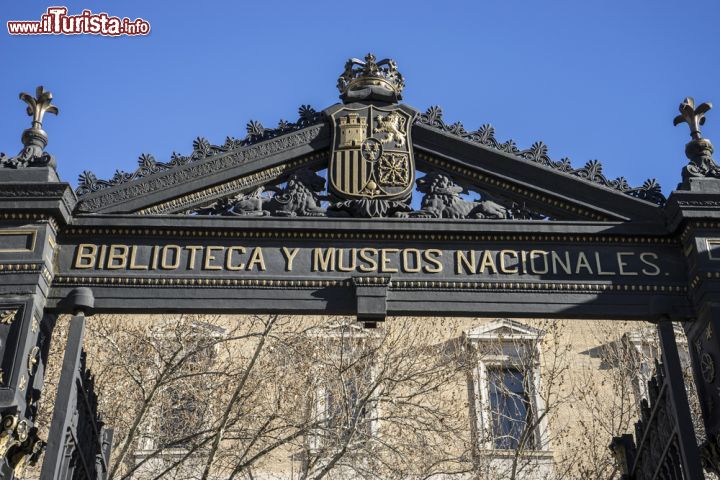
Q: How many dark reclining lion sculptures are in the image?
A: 2